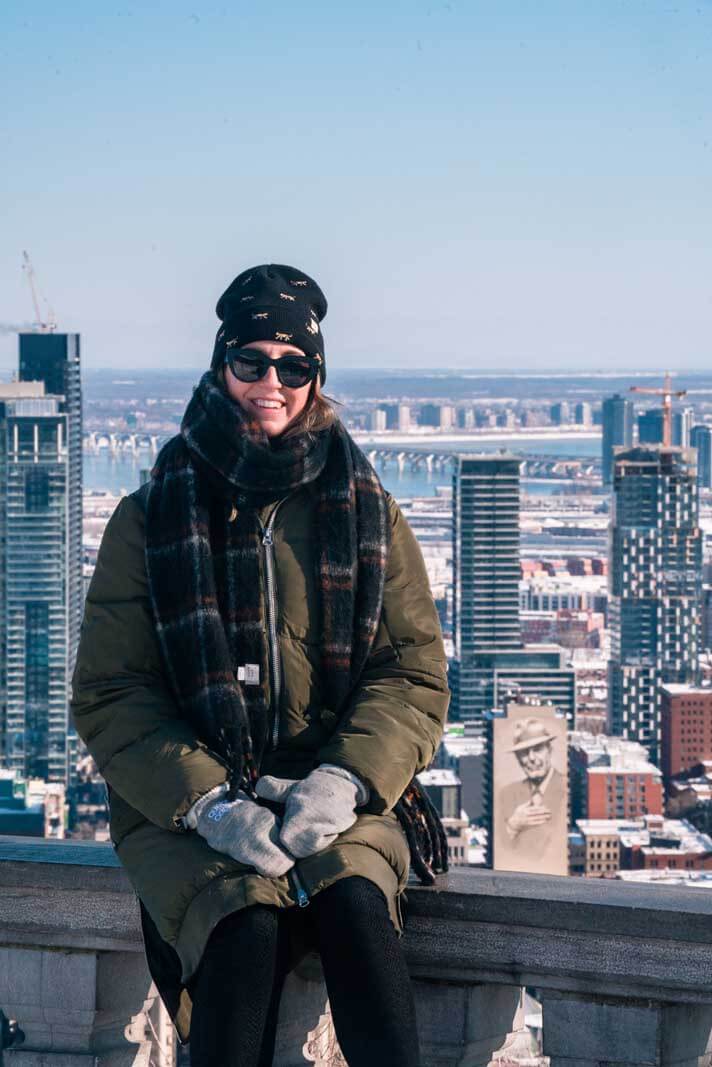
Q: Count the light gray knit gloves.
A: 2